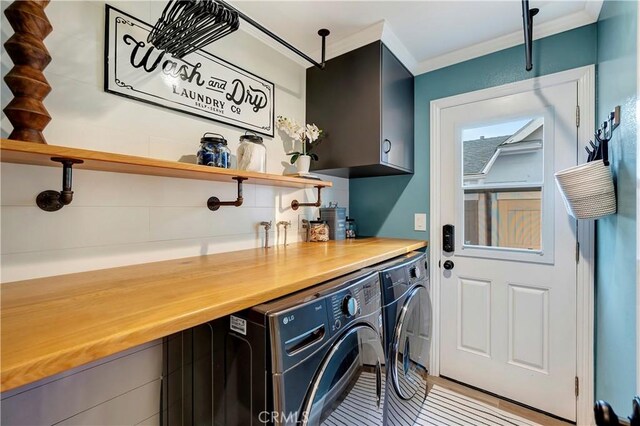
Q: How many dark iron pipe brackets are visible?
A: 3